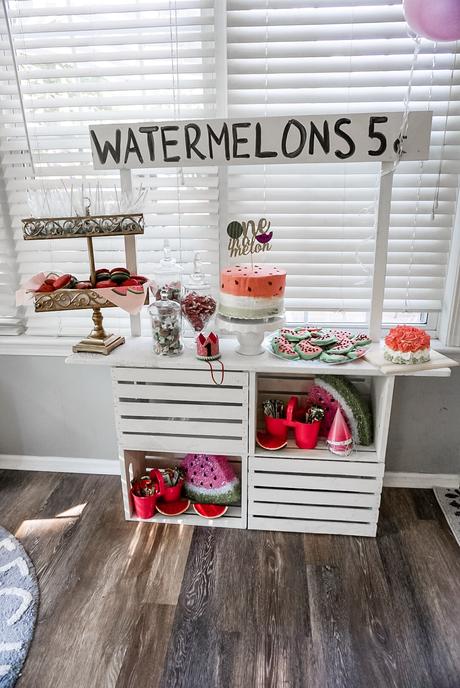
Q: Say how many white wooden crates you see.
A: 4